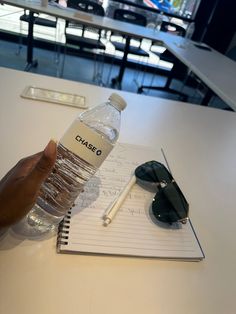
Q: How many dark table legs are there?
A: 4